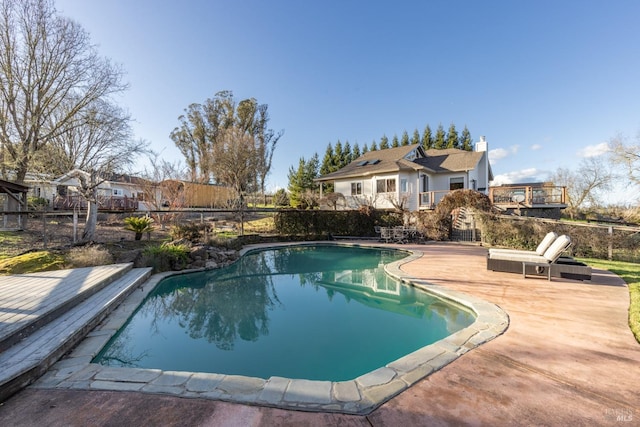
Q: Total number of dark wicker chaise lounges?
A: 2